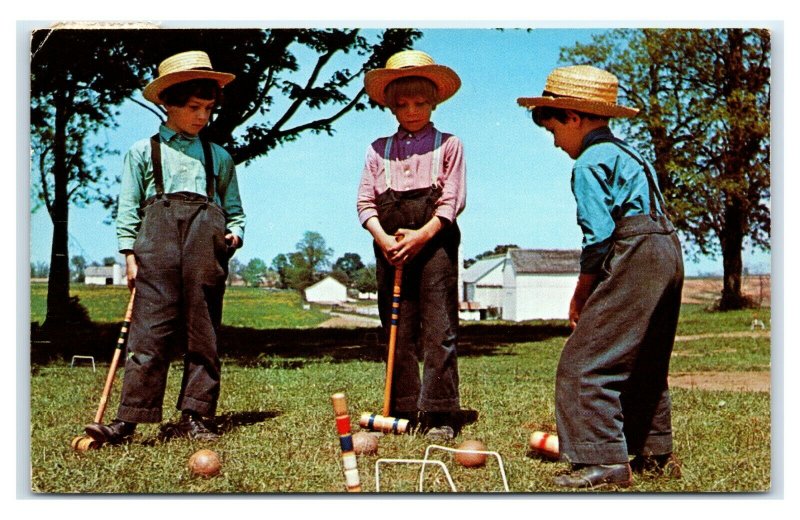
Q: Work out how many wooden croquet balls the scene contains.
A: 3